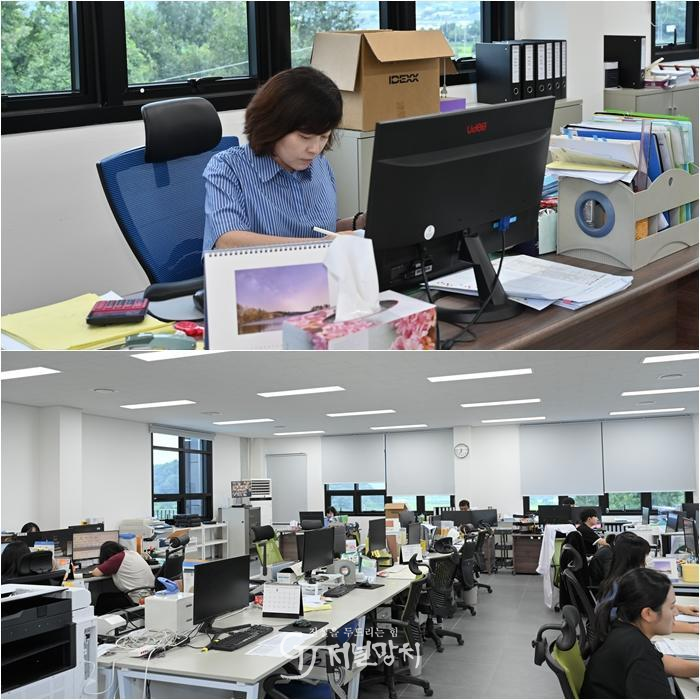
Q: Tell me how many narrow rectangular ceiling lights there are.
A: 14